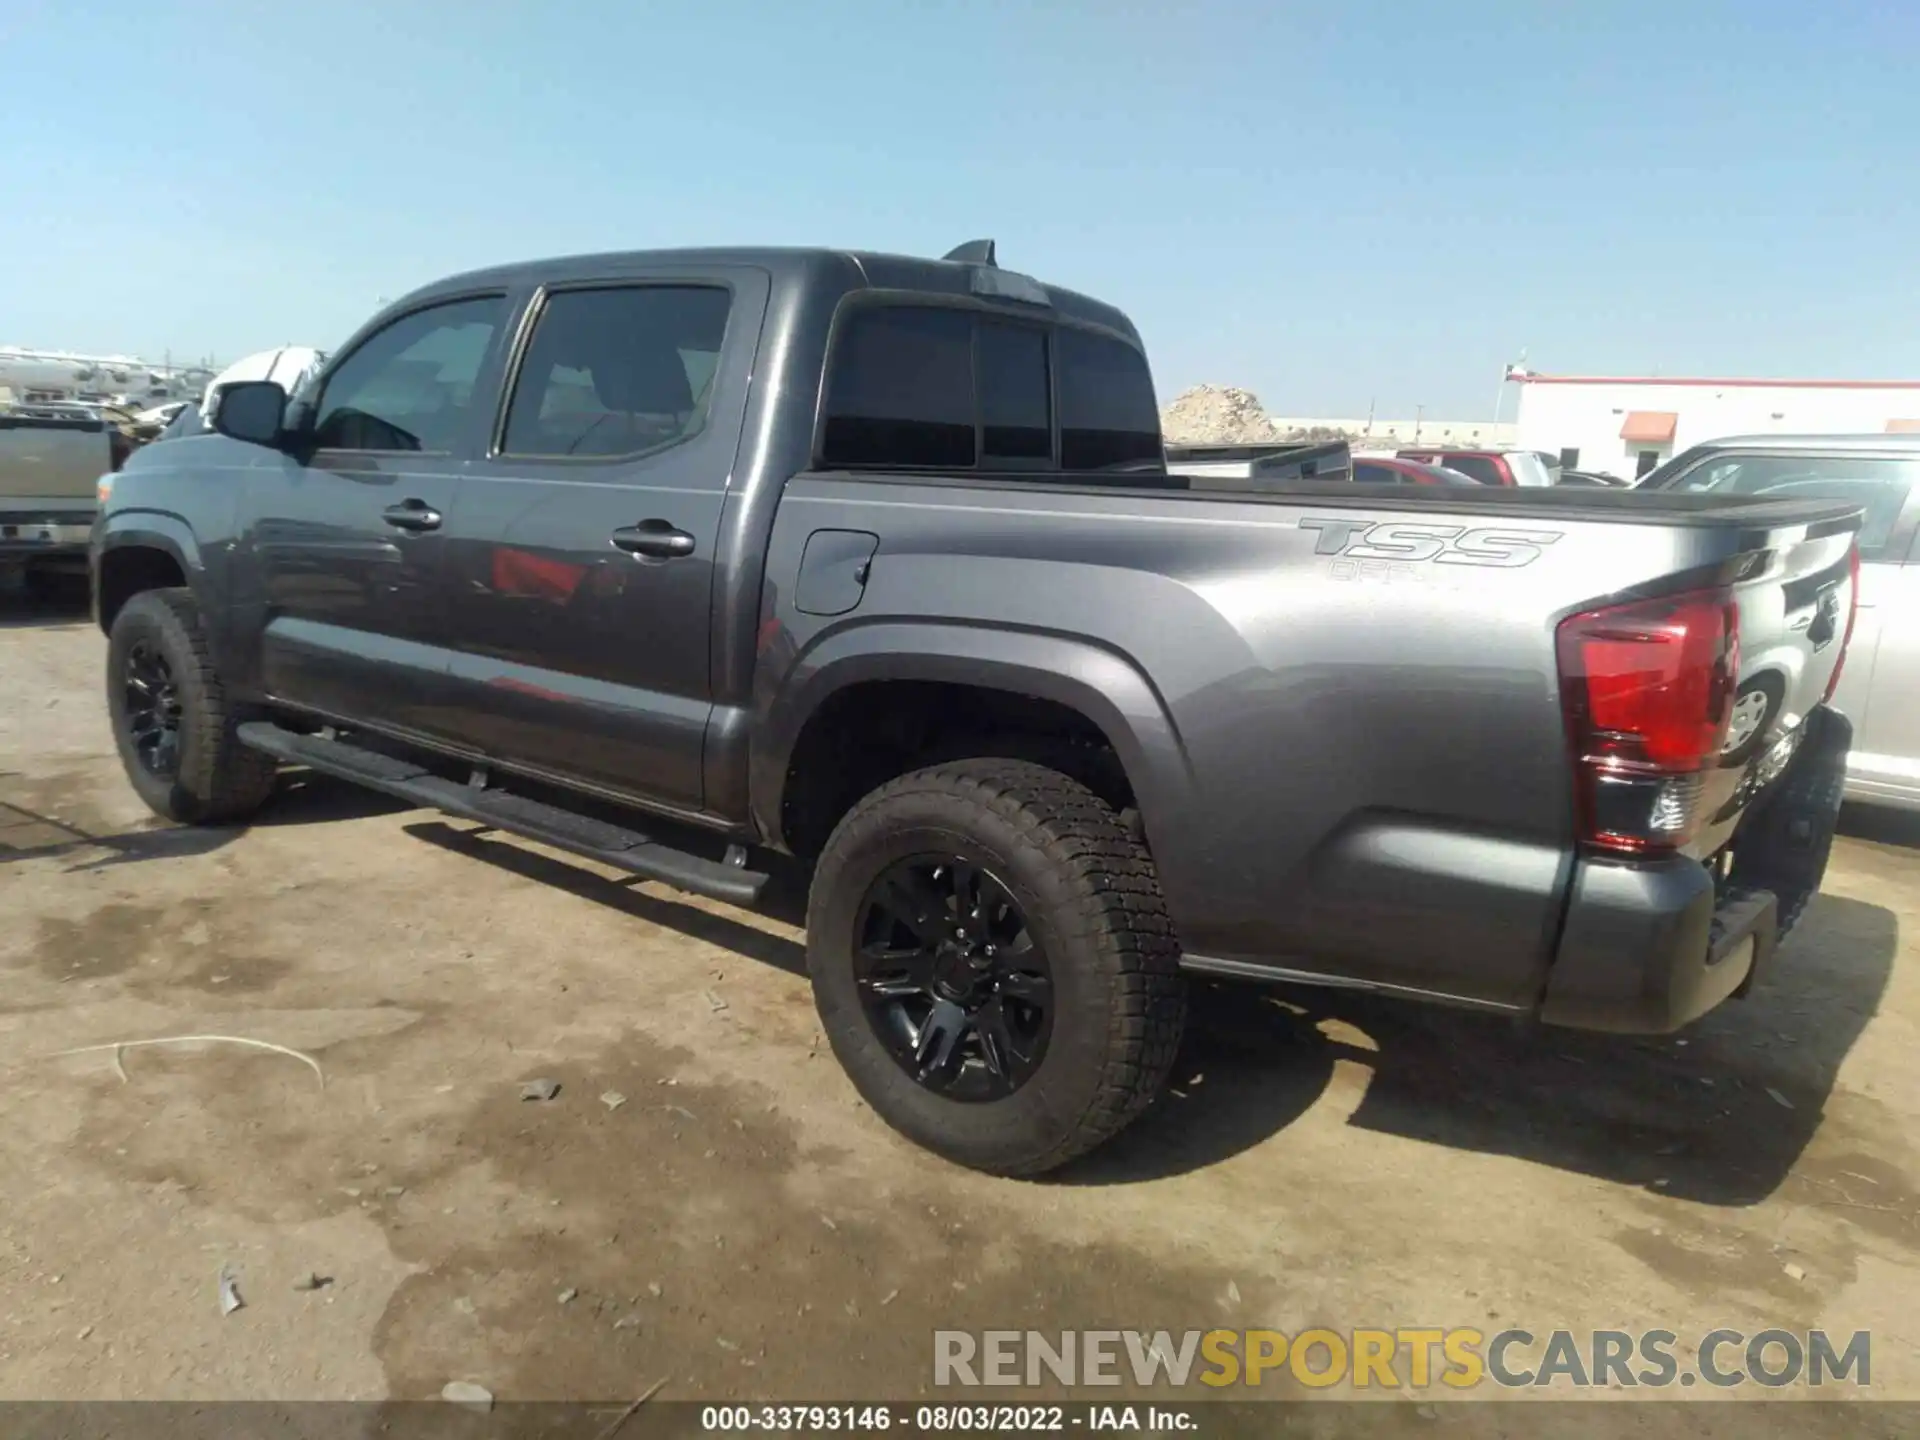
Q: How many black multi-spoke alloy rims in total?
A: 2